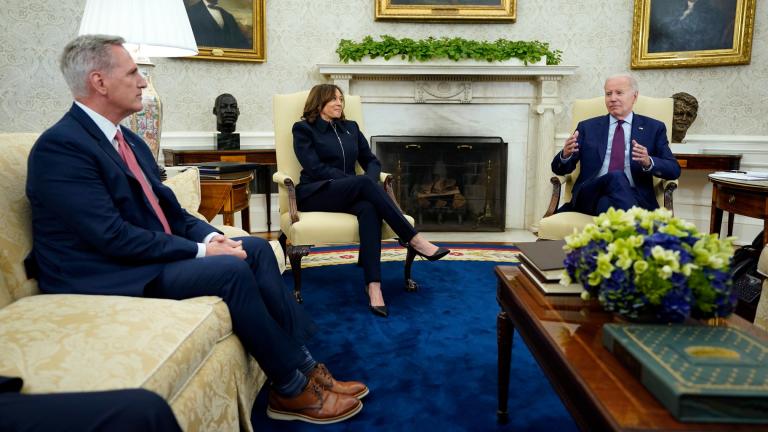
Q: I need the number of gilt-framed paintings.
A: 3